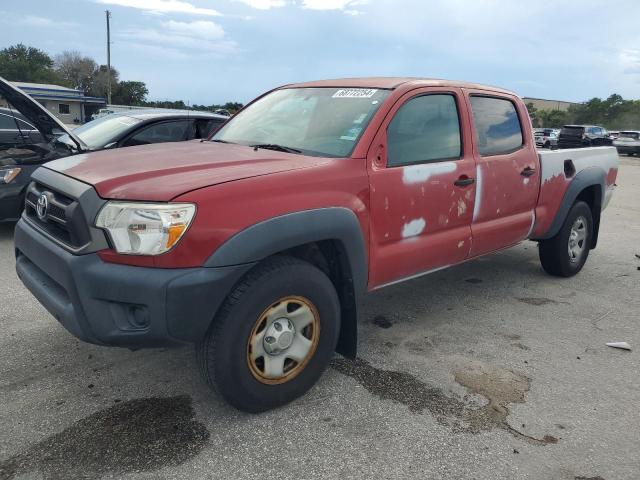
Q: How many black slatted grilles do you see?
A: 1